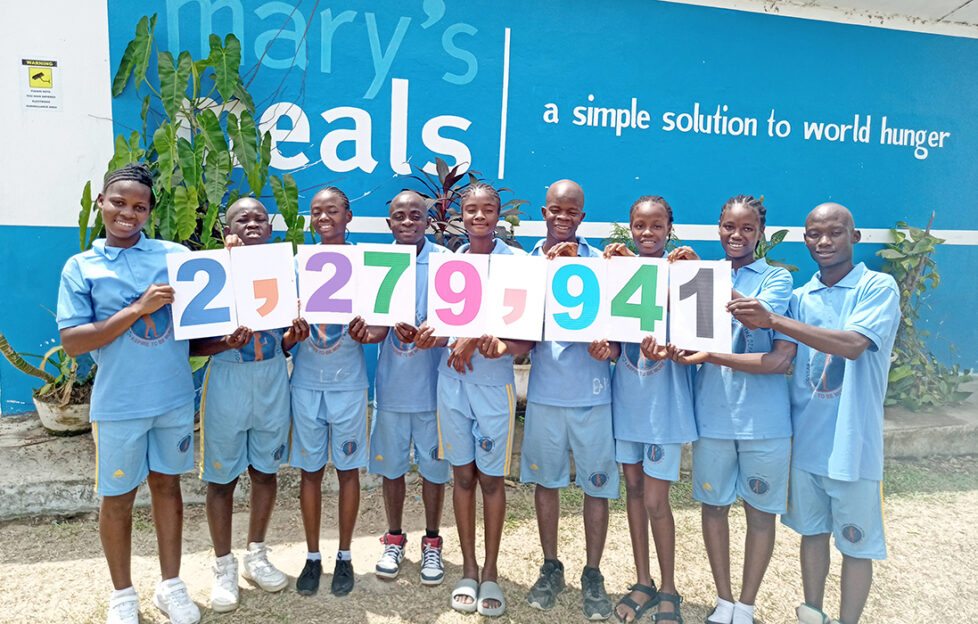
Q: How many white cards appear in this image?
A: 9